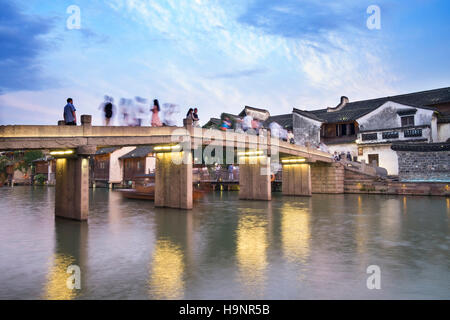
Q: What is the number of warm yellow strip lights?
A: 4